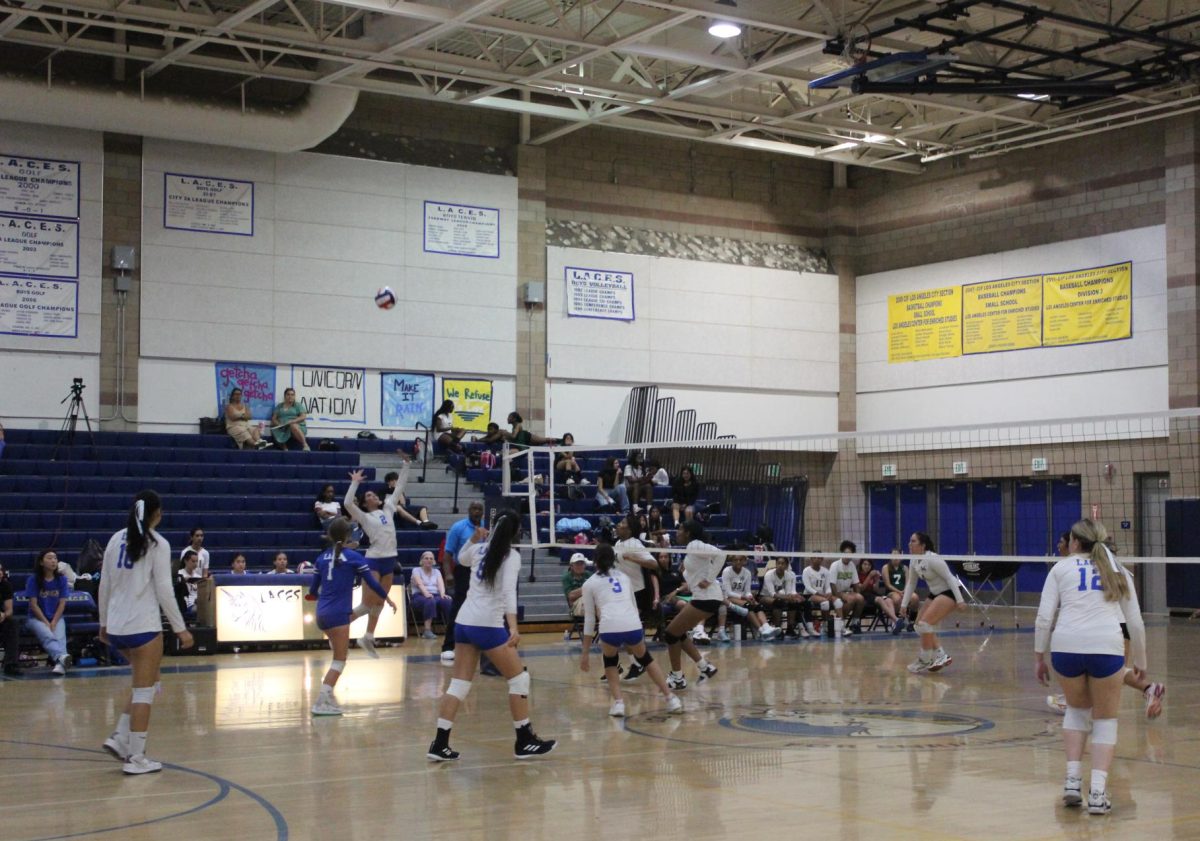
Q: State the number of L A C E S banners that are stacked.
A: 3